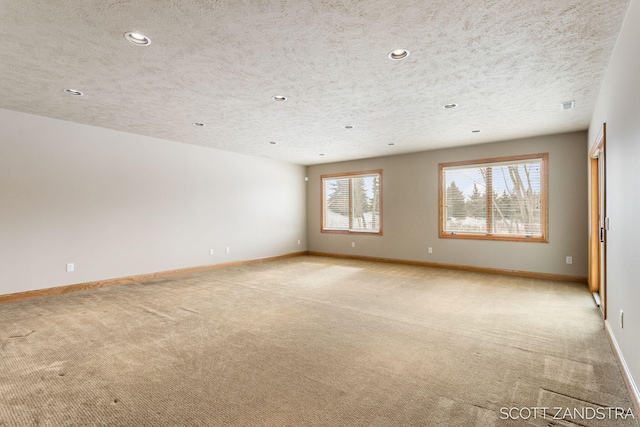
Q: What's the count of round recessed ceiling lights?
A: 11